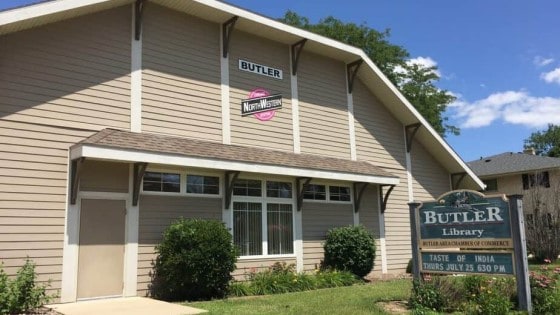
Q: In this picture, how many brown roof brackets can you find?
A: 12